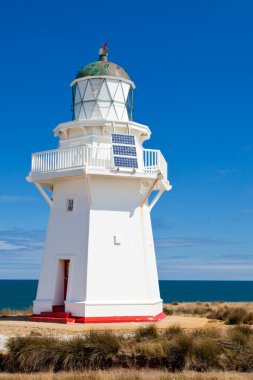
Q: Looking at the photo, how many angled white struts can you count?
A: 4